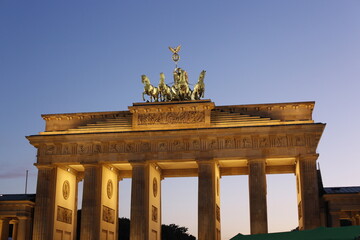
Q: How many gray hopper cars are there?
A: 0